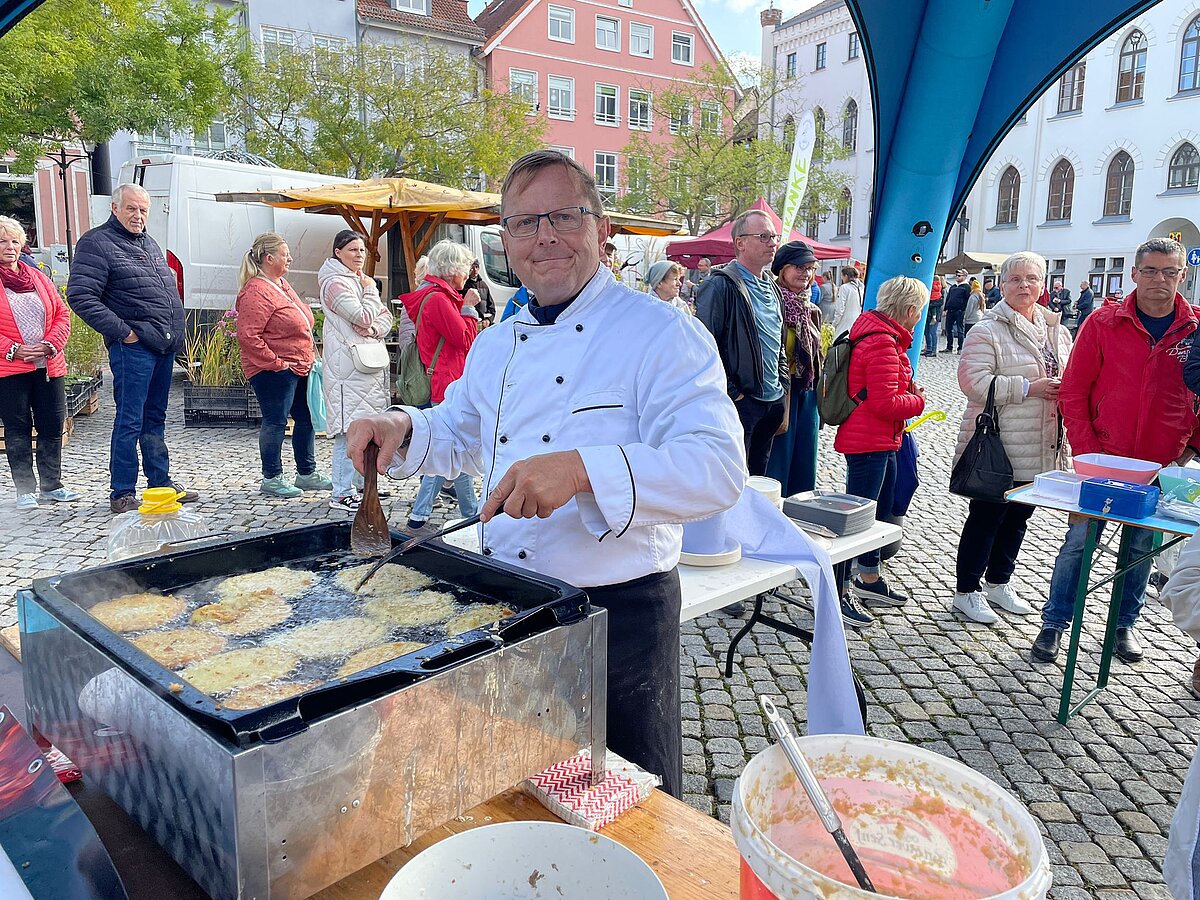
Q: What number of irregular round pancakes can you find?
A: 11